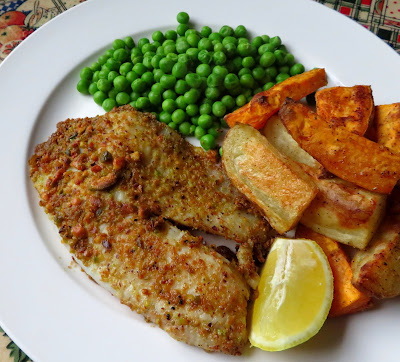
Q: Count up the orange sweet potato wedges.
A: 5